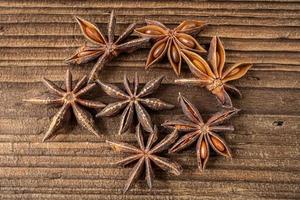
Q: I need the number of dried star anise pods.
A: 7